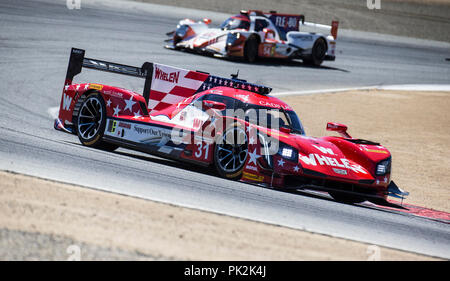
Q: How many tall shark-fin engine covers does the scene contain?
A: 2